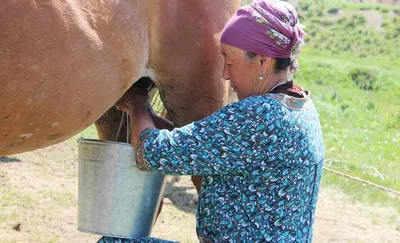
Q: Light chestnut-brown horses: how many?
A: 1